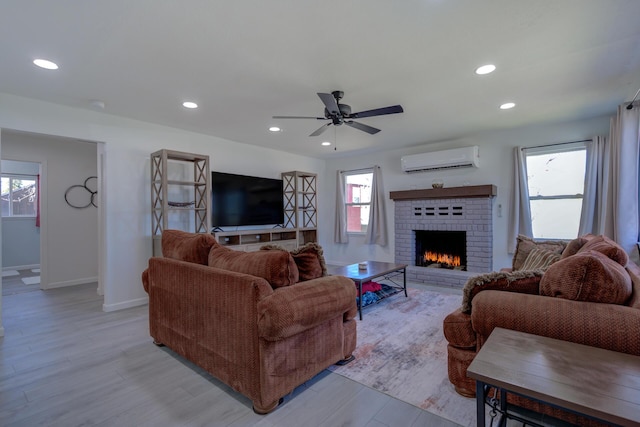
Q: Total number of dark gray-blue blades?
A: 5